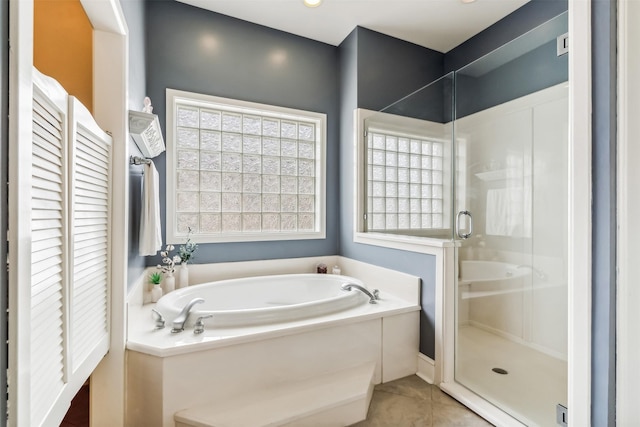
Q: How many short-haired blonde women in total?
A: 0